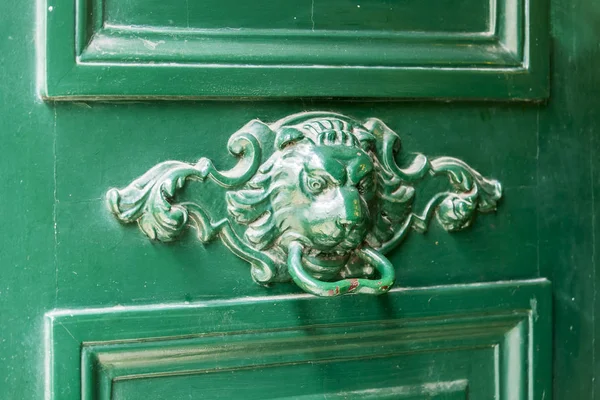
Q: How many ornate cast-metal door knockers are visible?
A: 1